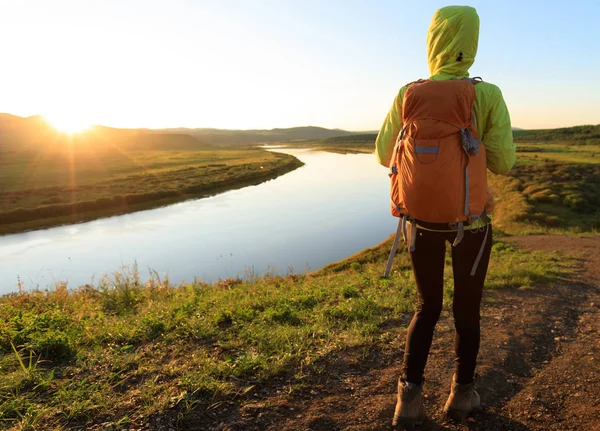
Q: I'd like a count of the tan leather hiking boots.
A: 2